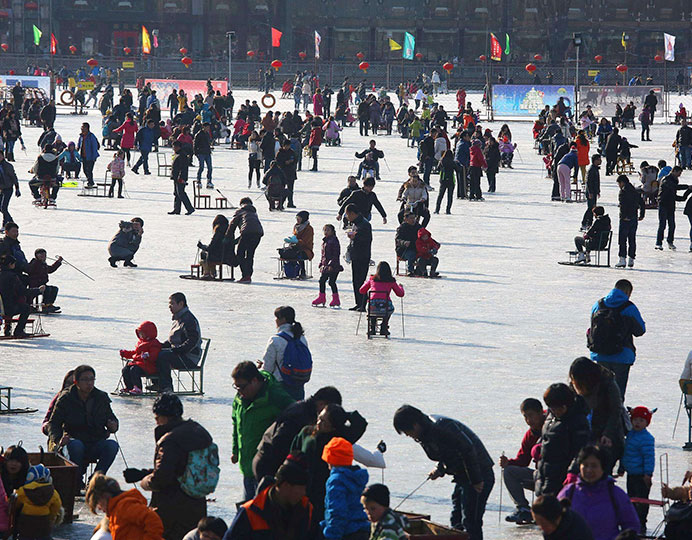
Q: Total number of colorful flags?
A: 12